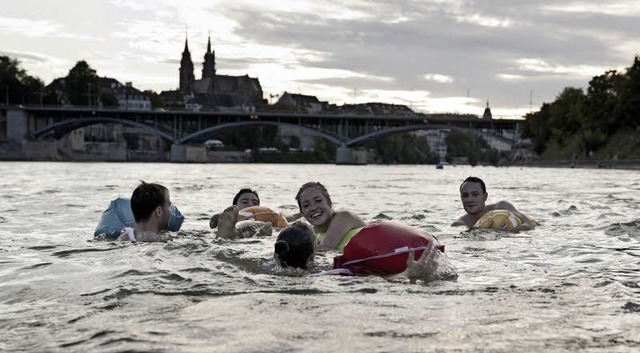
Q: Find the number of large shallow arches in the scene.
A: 3